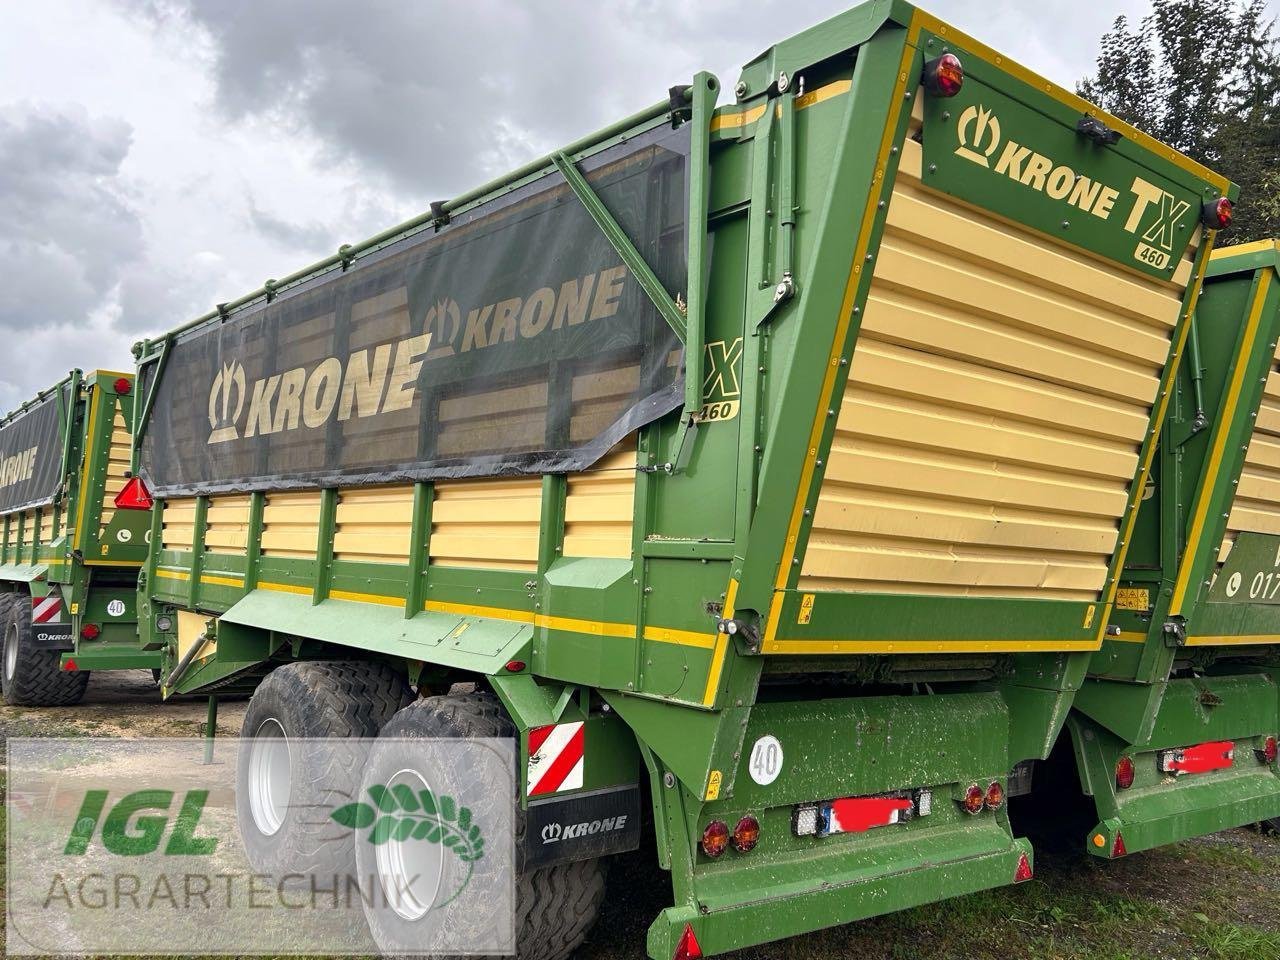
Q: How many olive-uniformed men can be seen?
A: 0